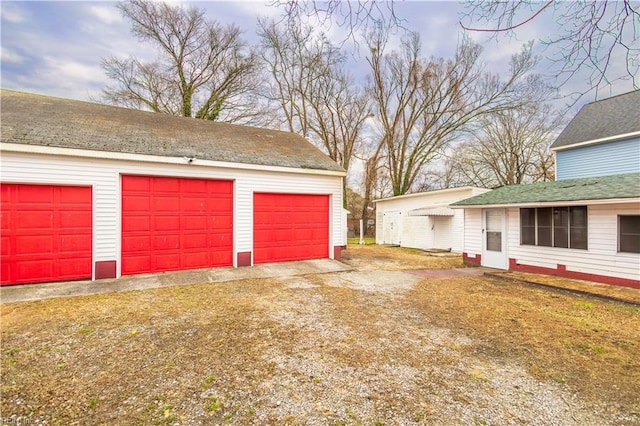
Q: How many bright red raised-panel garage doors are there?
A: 3